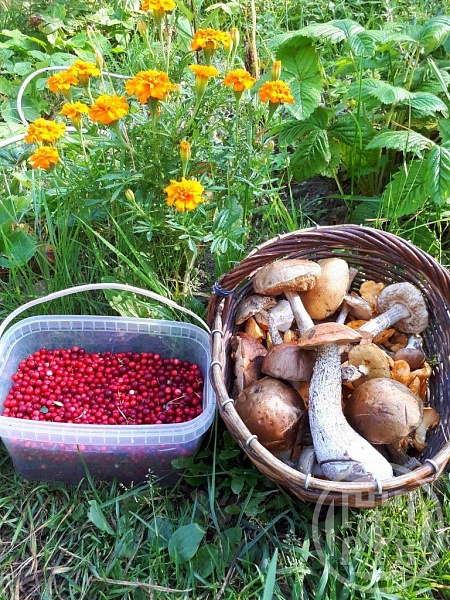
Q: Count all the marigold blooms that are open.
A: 13